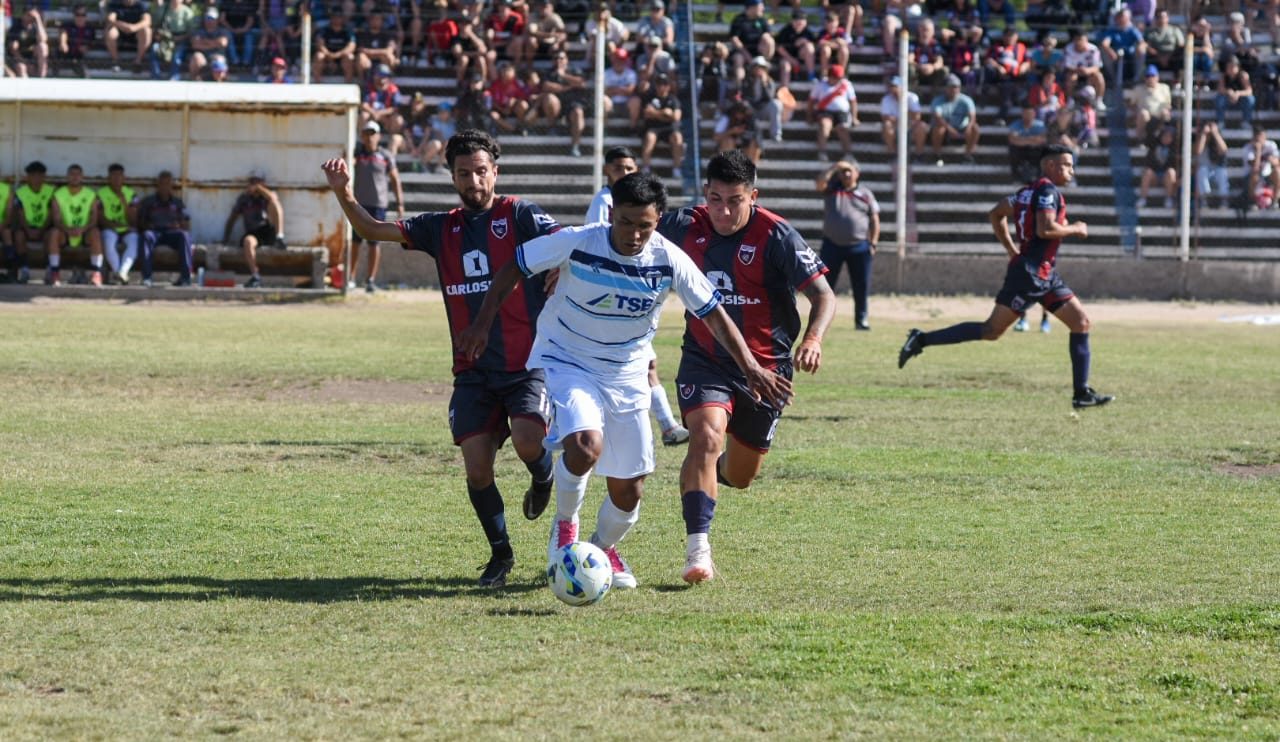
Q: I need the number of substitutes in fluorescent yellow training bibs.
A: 4